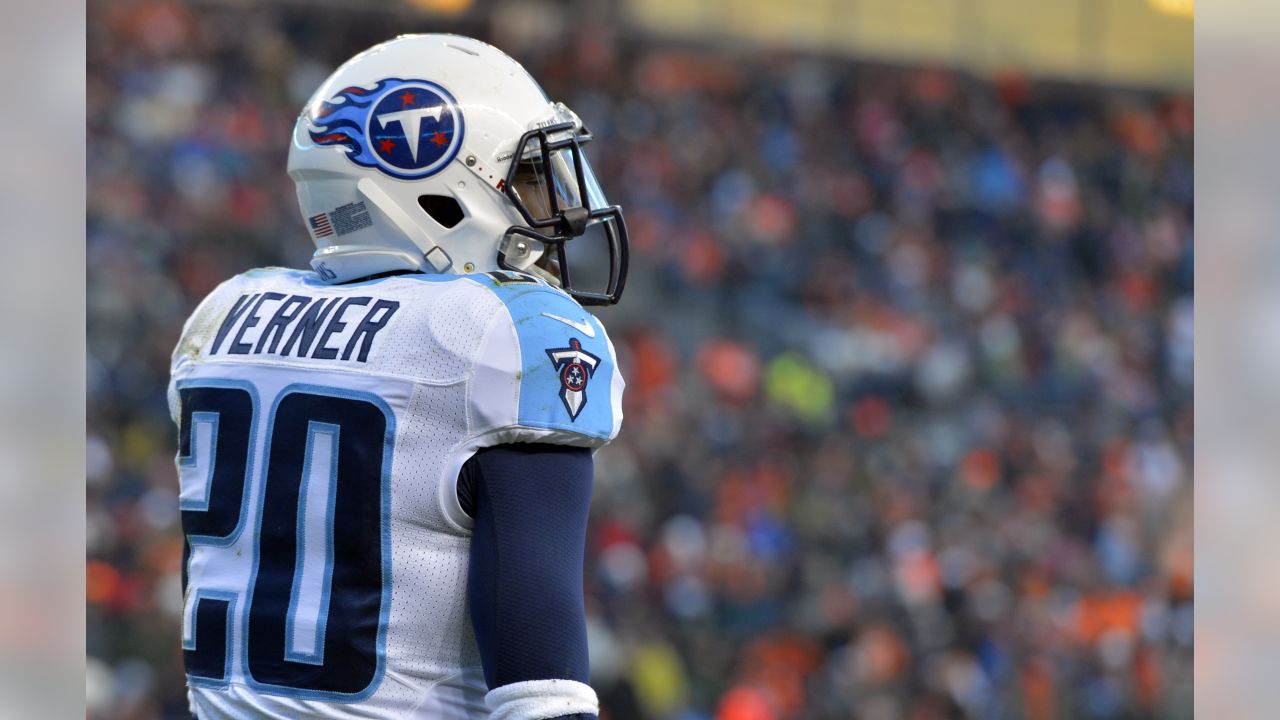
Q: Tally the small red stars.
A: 3